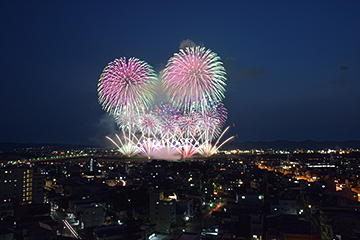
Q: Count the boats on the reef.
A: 0